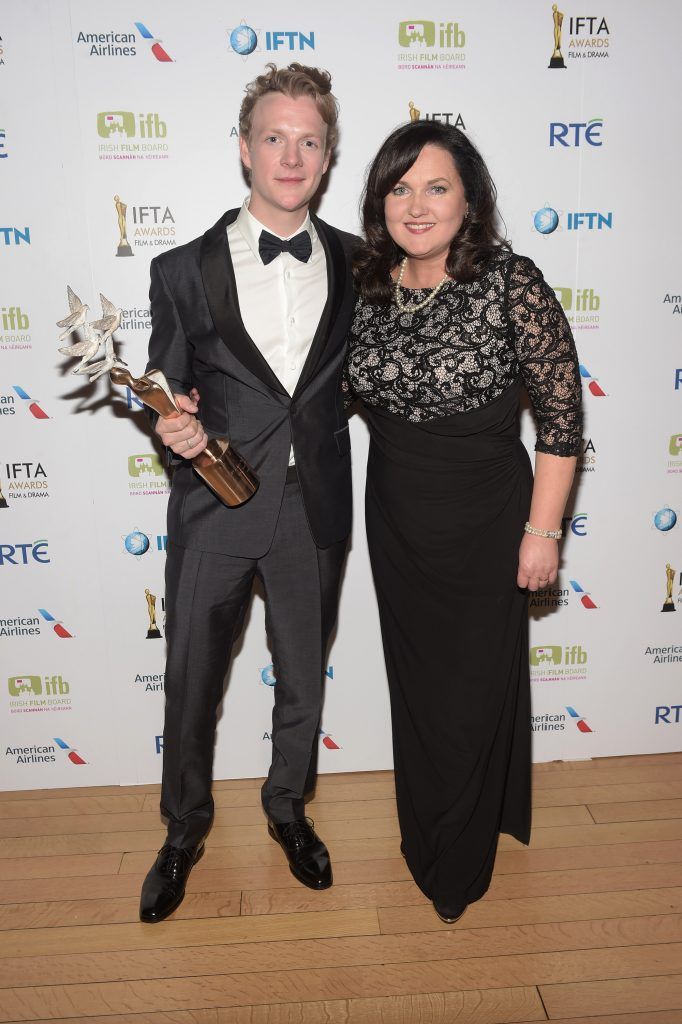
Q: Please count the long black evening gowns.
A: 1